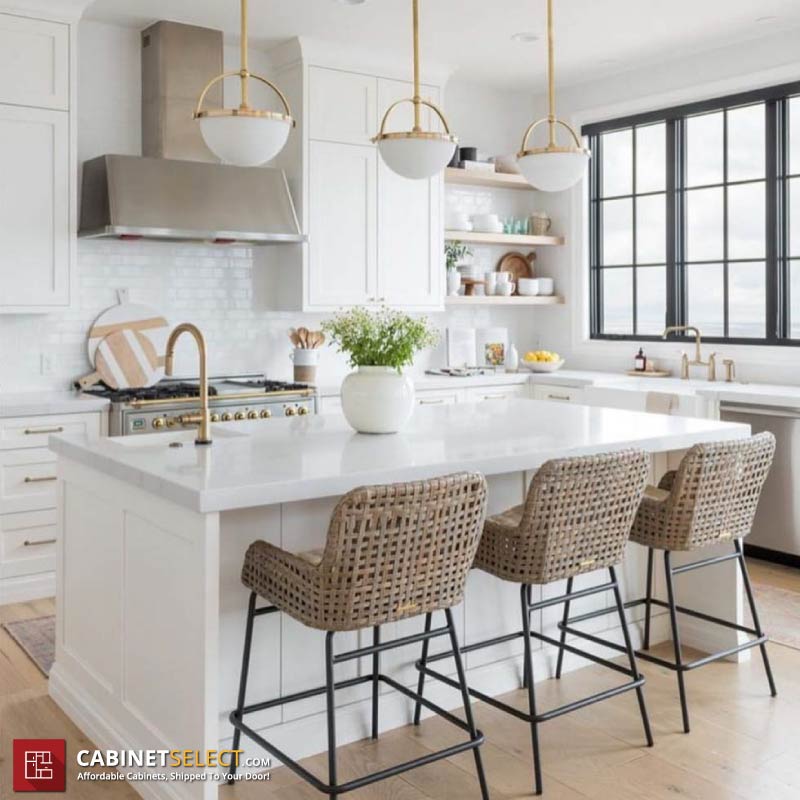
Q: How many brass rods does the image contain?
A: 3